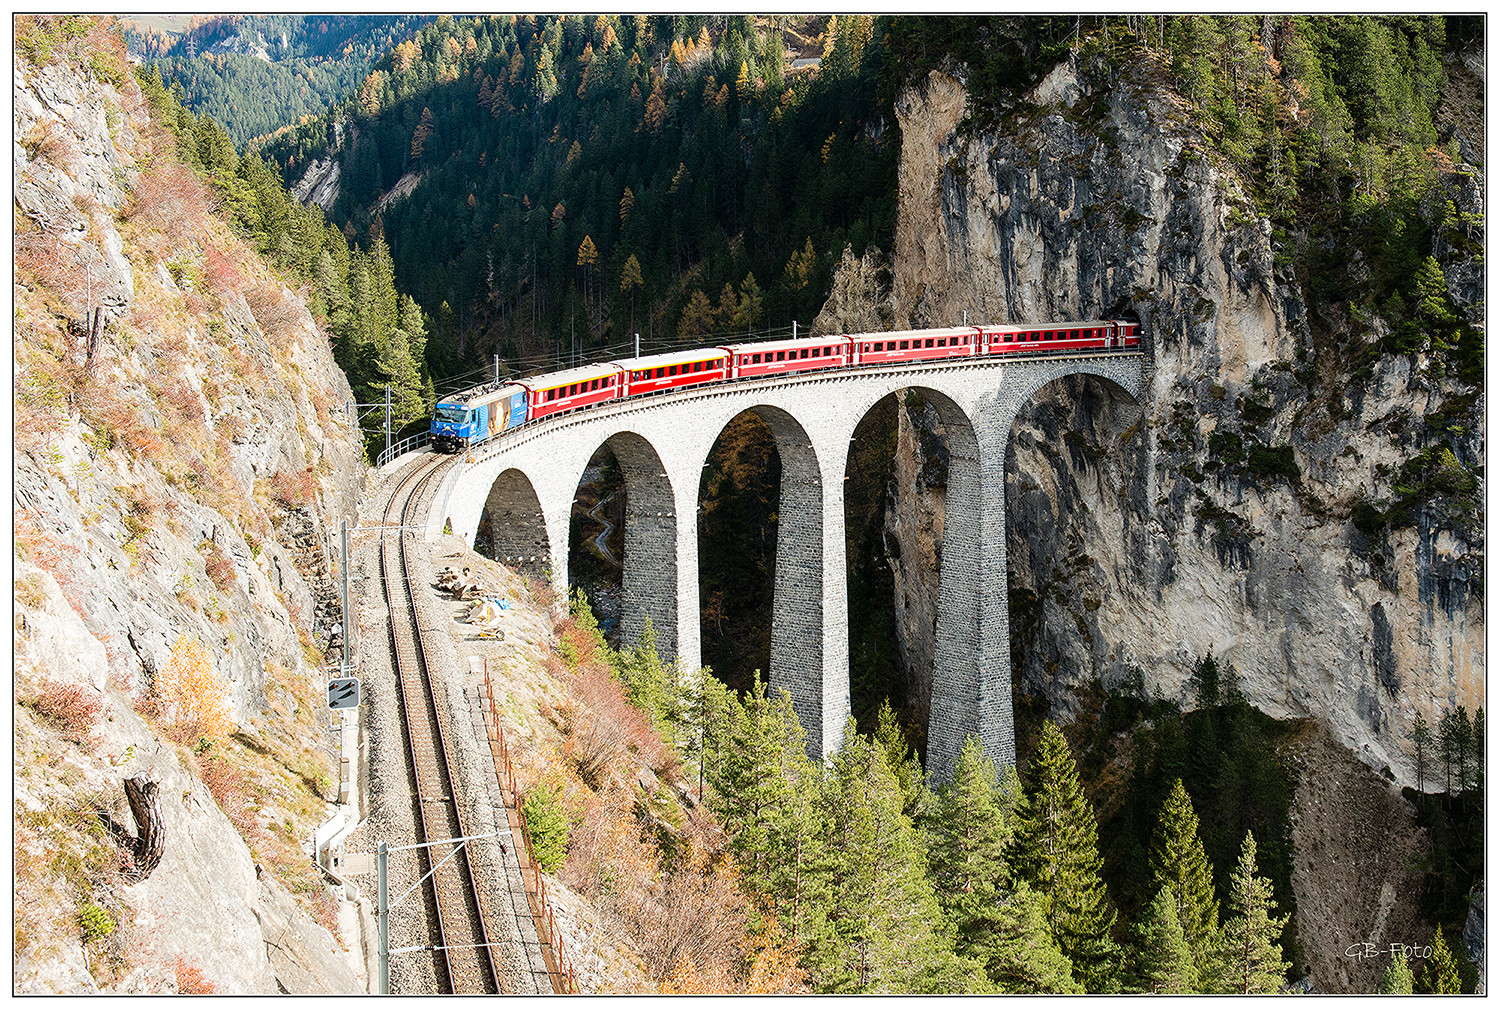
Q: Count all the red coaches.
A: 6